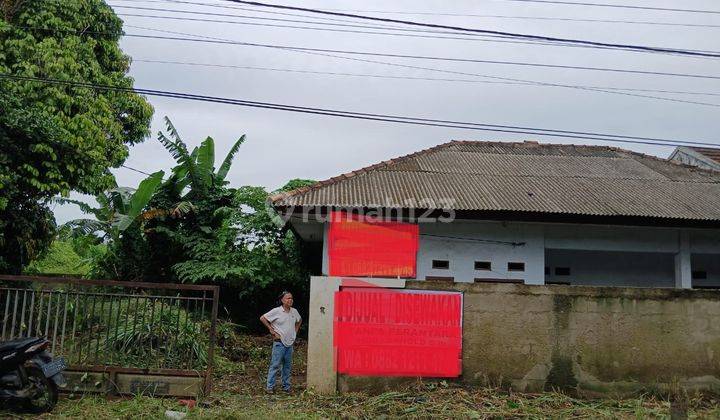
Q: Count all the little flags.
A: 0